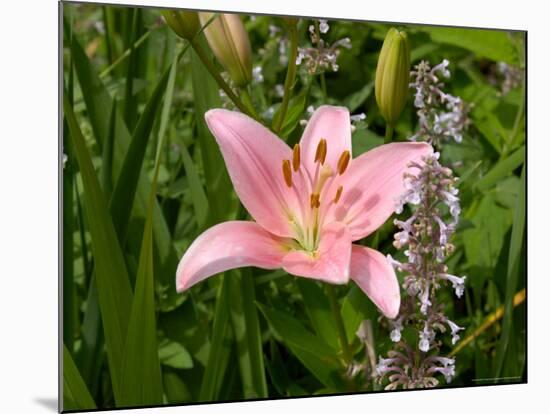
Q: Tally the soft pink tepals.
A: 6